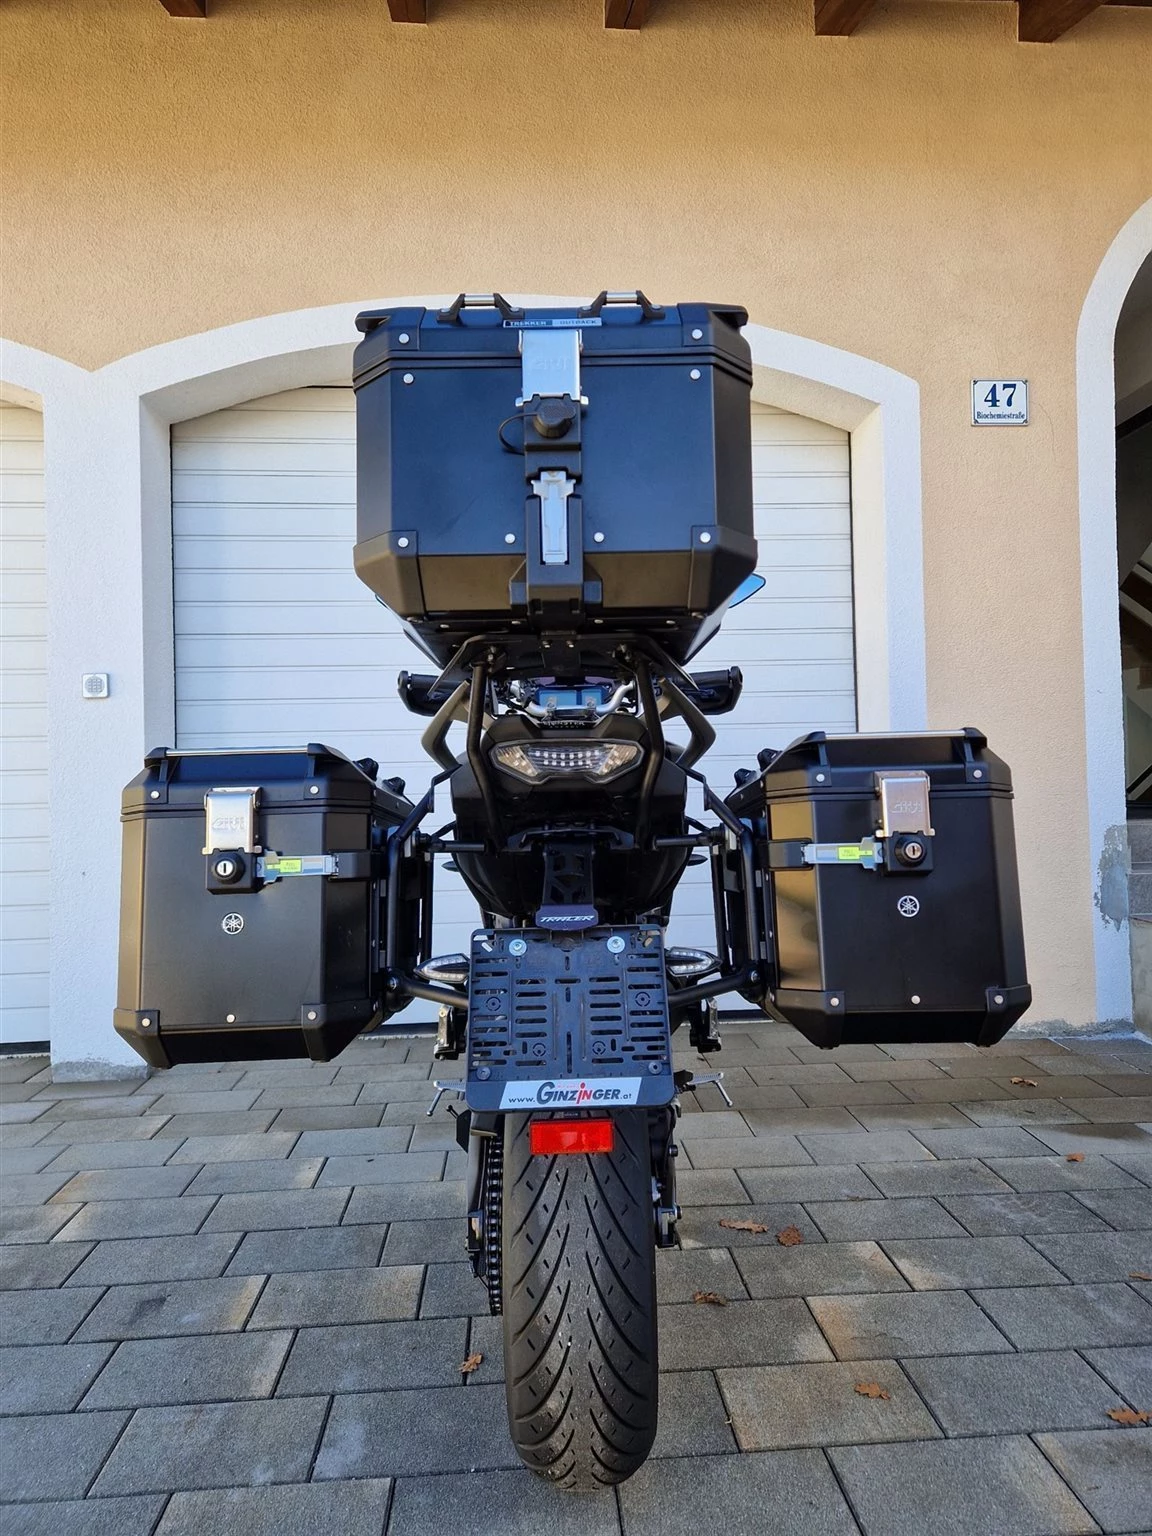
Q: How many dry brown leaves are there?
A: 9